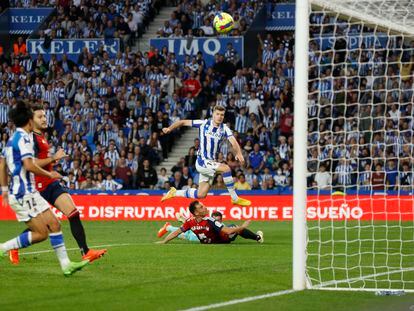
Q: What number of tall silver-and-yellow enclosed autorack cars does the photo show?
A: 0